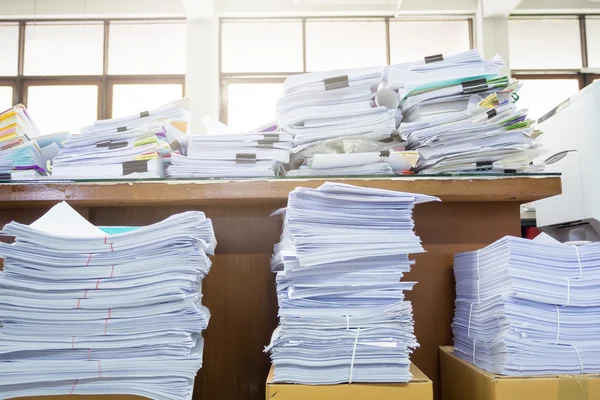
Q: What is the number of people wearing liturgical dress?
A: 0